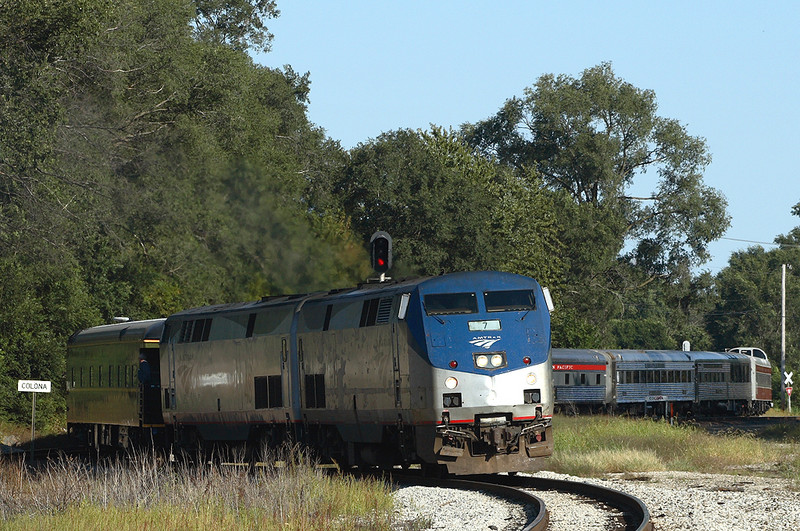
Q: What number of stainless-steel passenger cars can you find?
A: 3